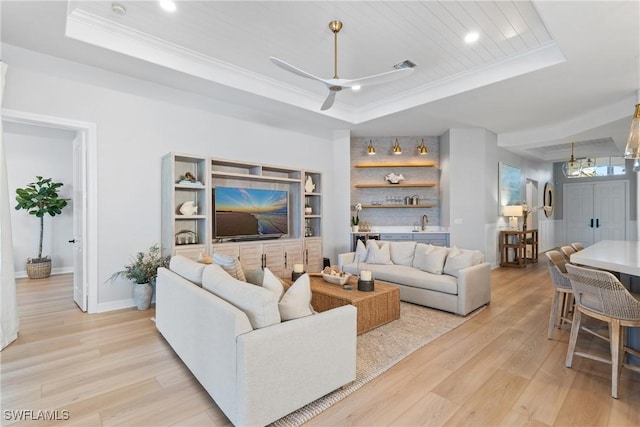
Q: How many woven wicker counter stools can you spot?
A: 4